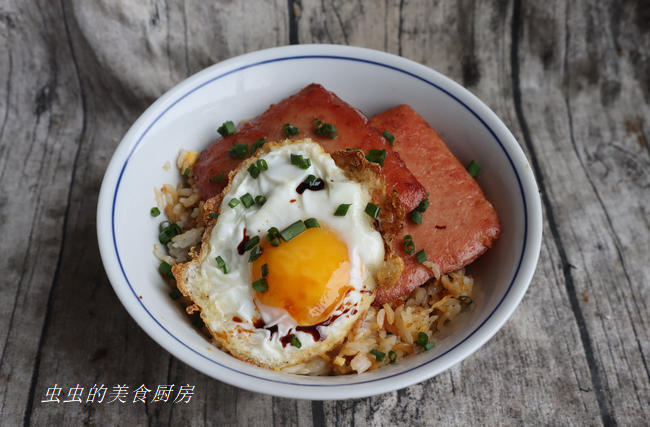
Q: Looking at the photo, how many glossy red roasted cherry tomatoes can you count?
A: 0